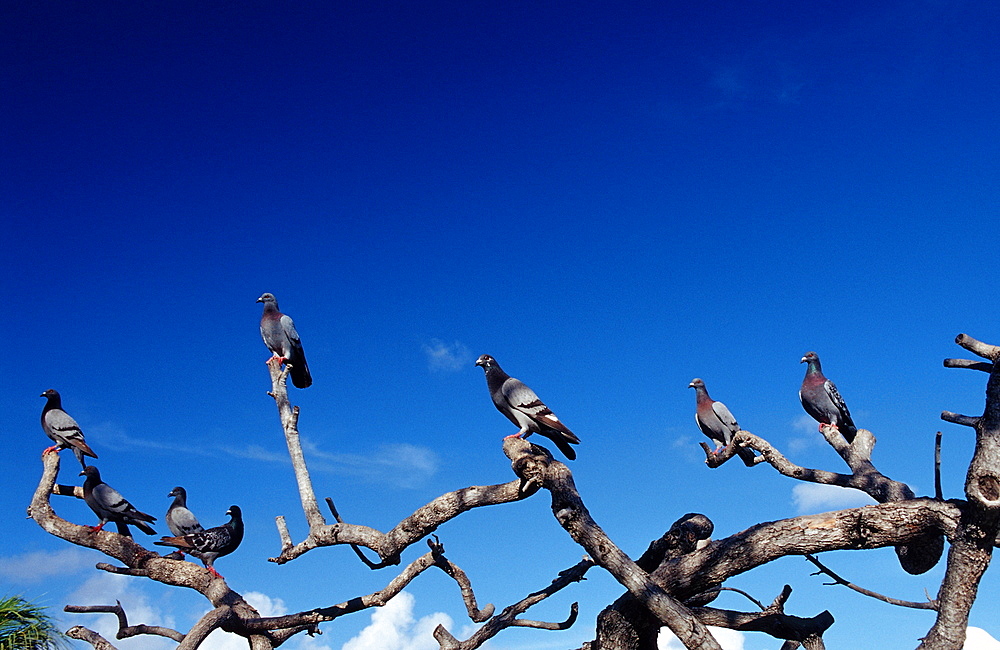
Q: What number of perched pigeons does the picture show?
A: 8